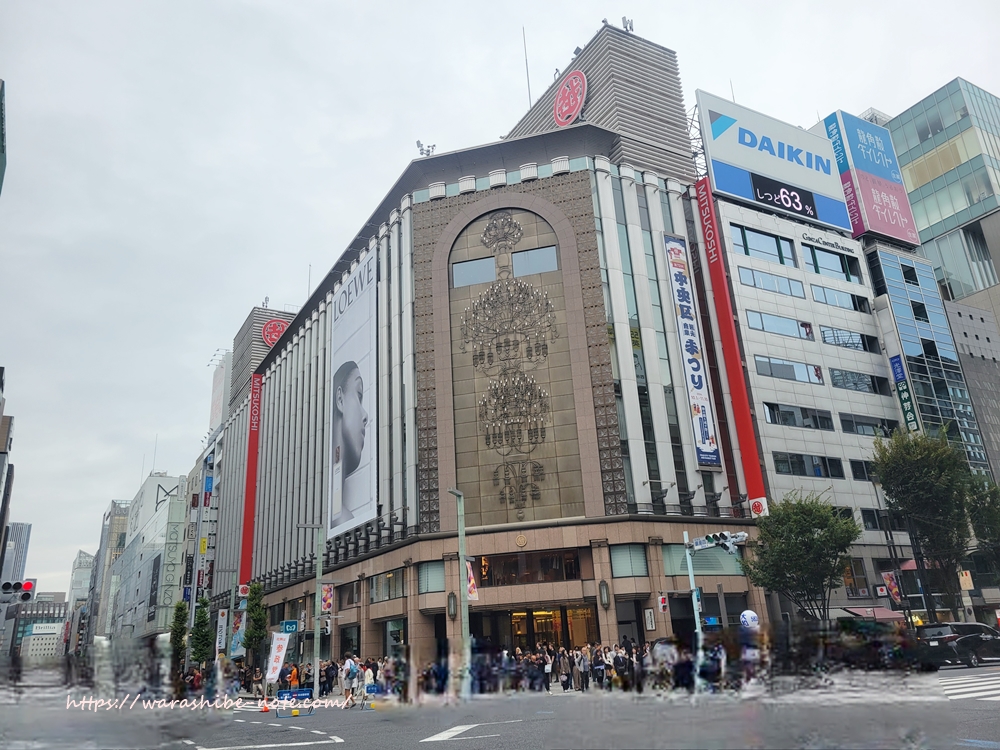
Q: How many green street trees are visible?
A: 6